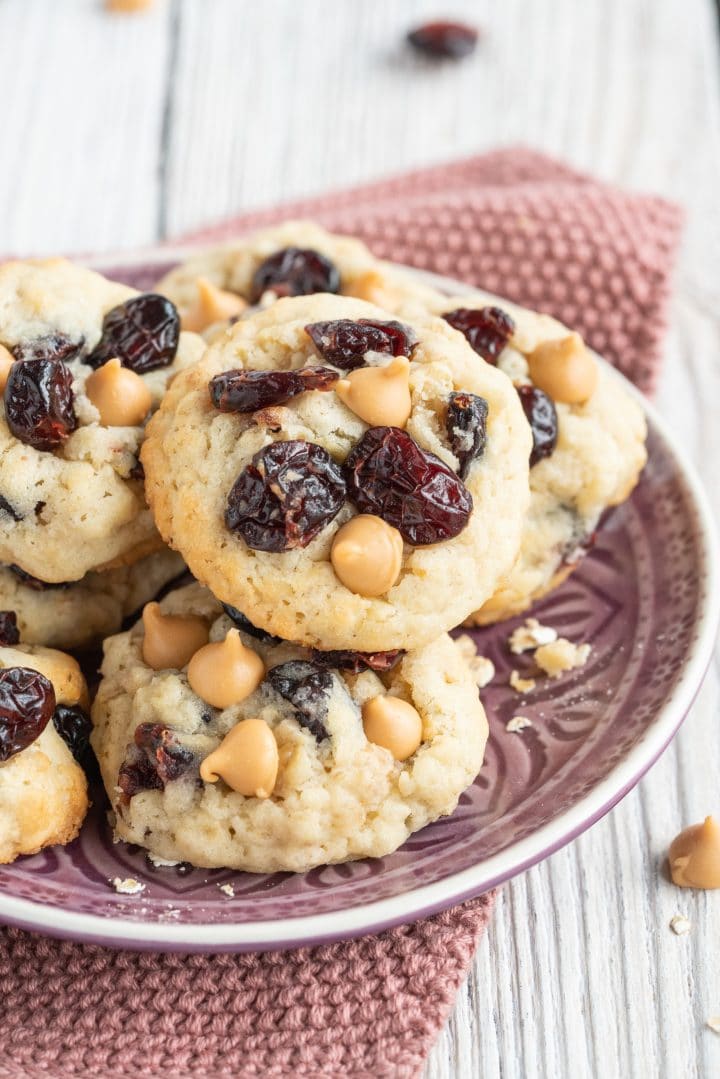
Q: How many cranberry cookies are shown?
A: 7